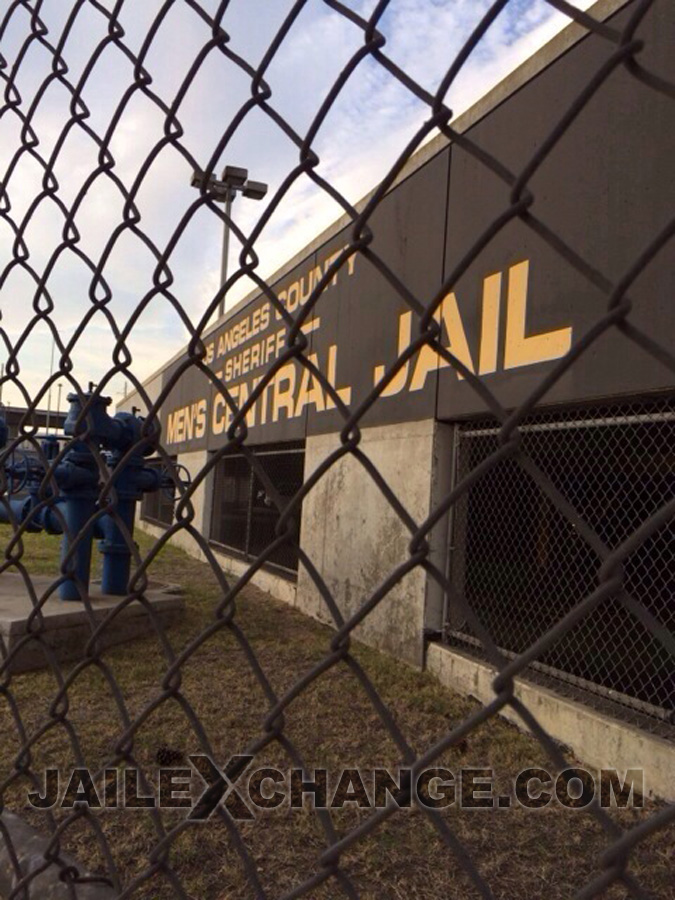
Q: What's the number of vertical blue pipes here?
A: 2